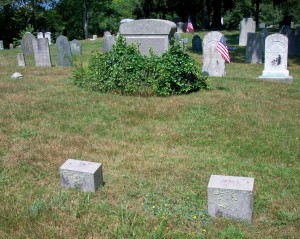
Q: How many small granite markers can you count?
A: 2